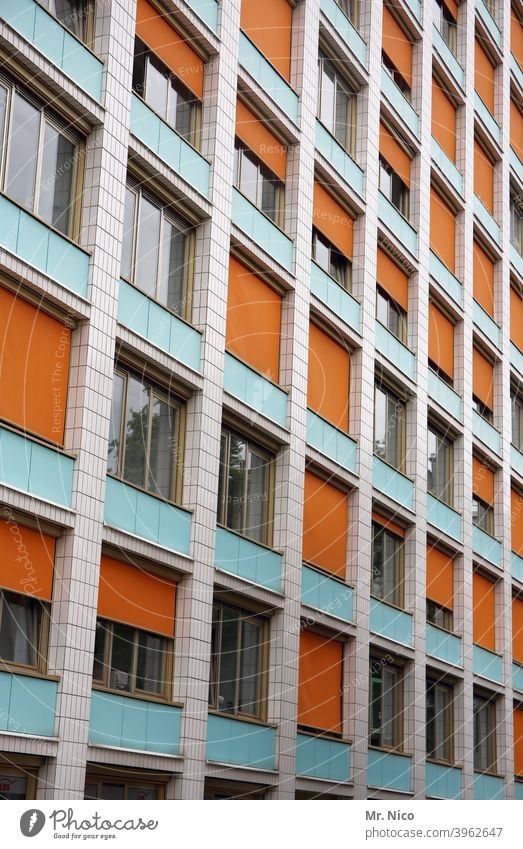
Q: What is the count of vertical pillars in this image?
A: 7